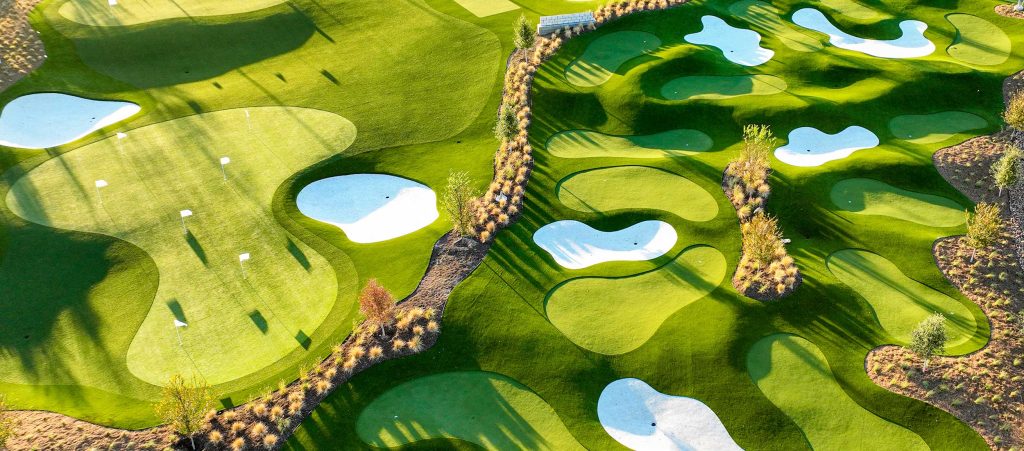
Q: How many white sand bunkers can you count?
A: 7